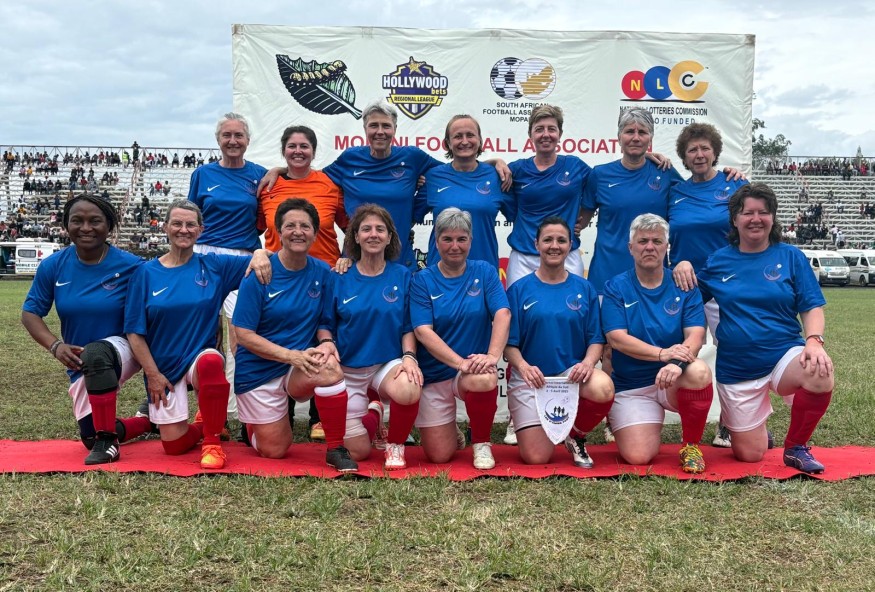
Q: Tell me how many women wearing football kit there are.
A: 15